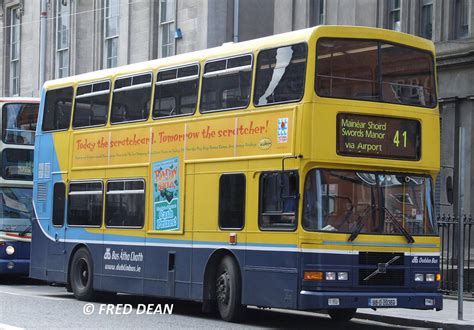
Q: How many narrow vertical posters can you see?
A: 1